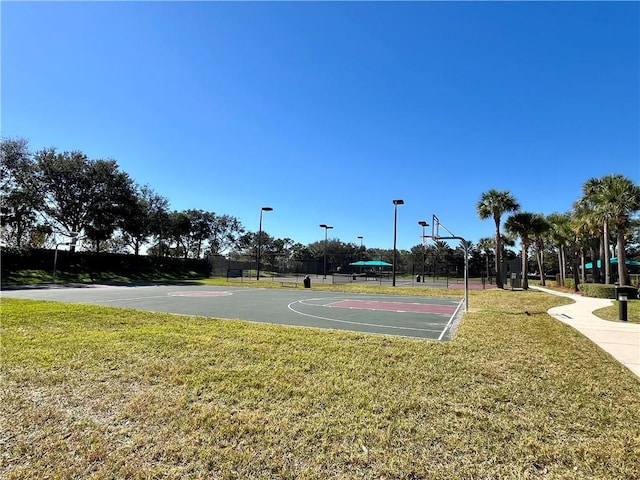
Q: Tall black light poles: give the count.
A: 5